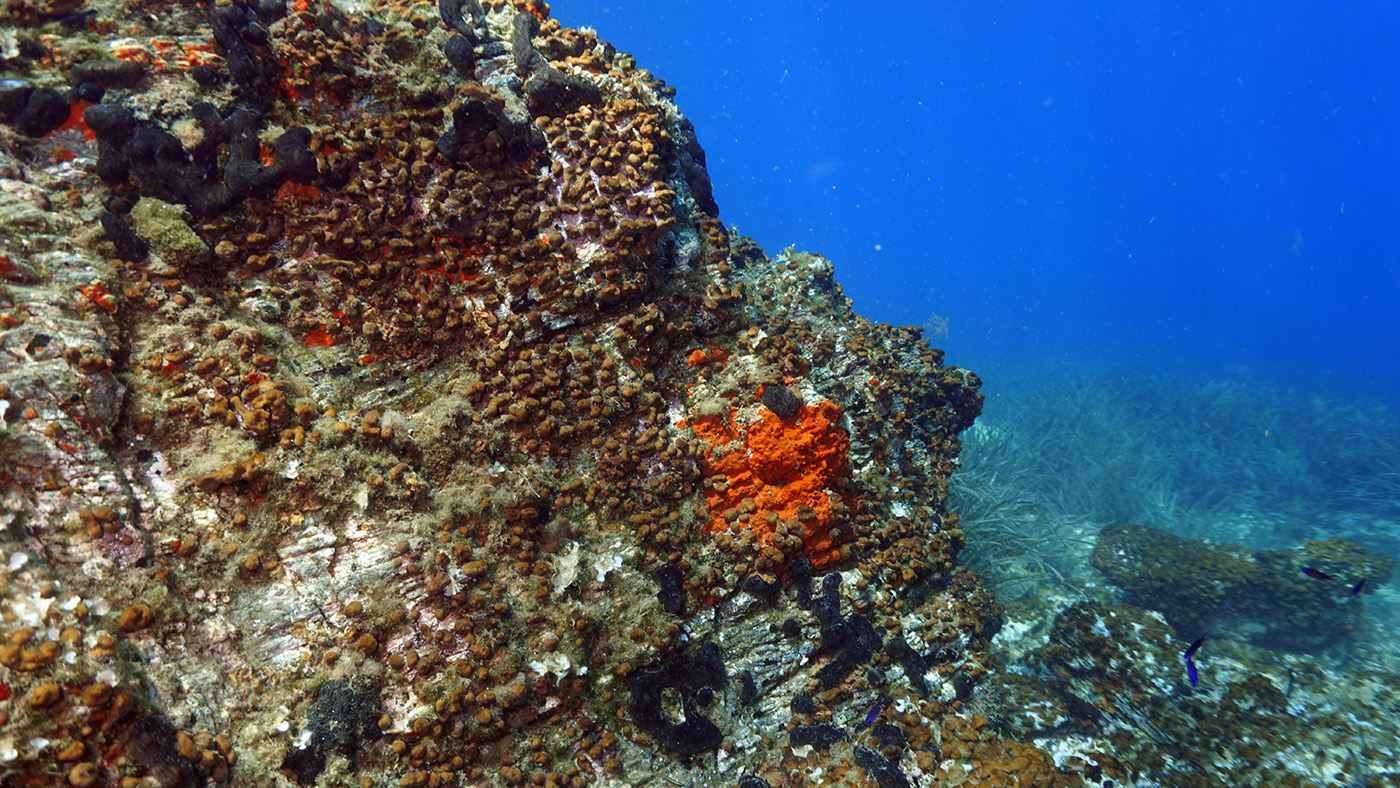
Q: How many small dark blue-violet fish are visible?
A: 5